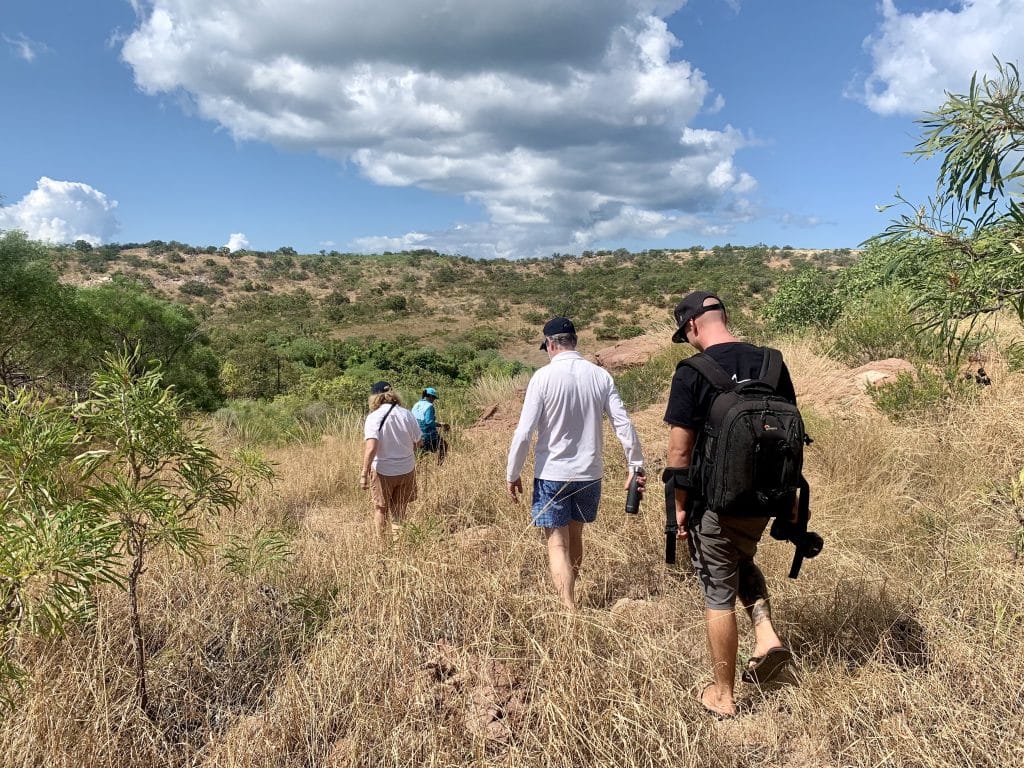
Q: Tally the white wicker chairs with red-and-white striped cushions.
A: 0